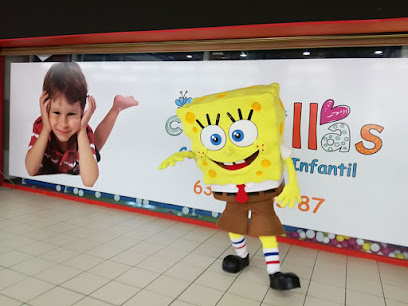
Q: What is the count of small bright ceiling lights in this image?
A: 4